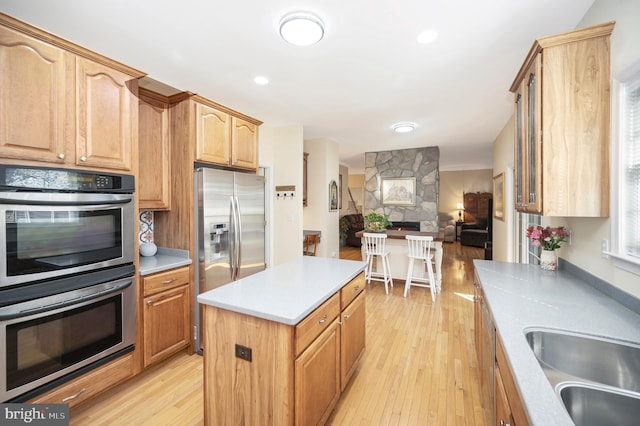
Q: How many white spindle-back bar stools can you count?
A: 2